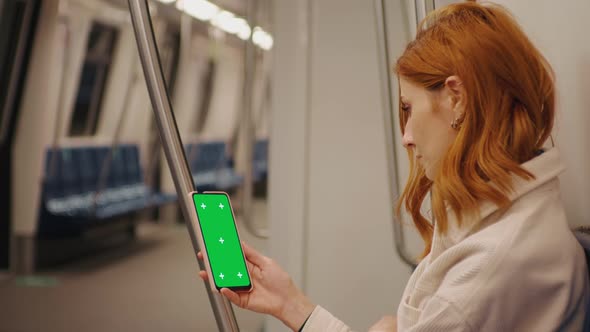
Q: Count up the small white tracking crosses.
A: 5